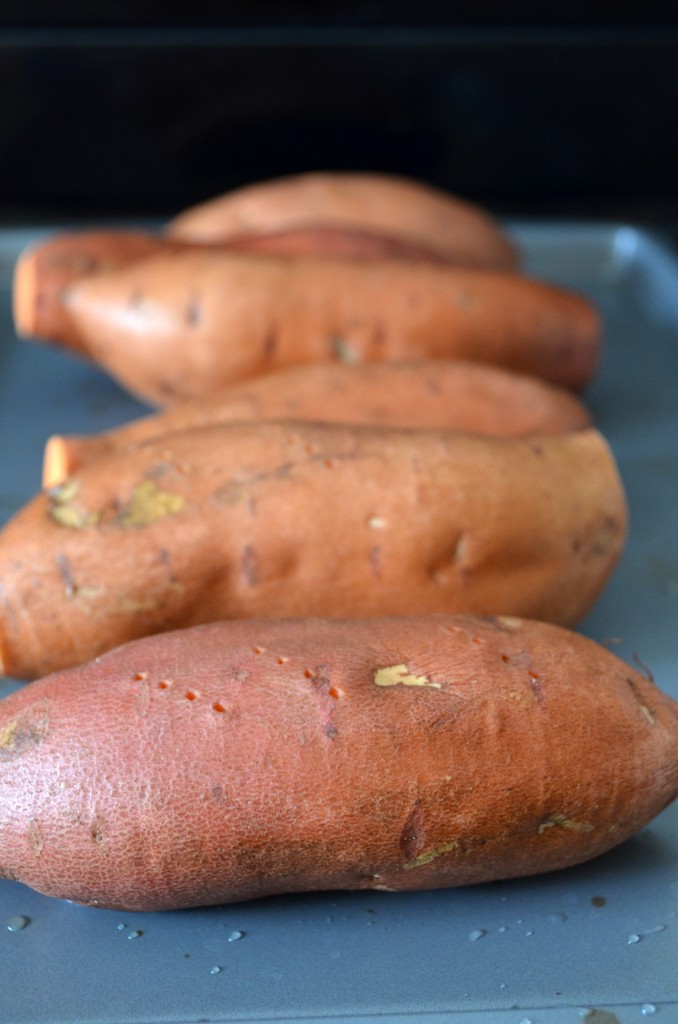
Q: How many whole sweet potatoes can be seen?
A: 6